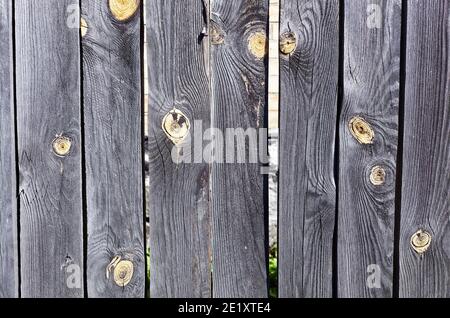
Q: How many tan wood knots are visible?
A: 11